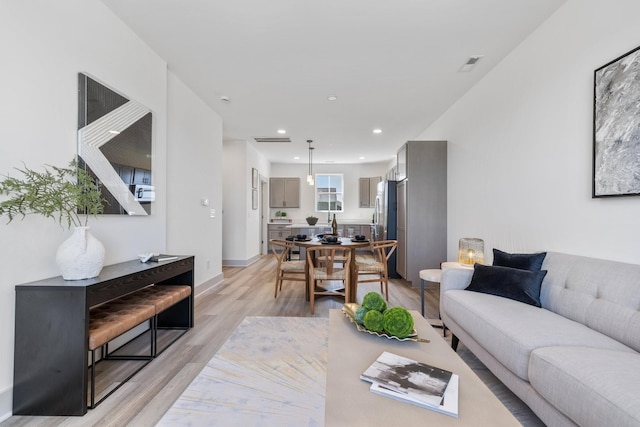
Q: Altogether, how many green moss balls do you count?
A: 4